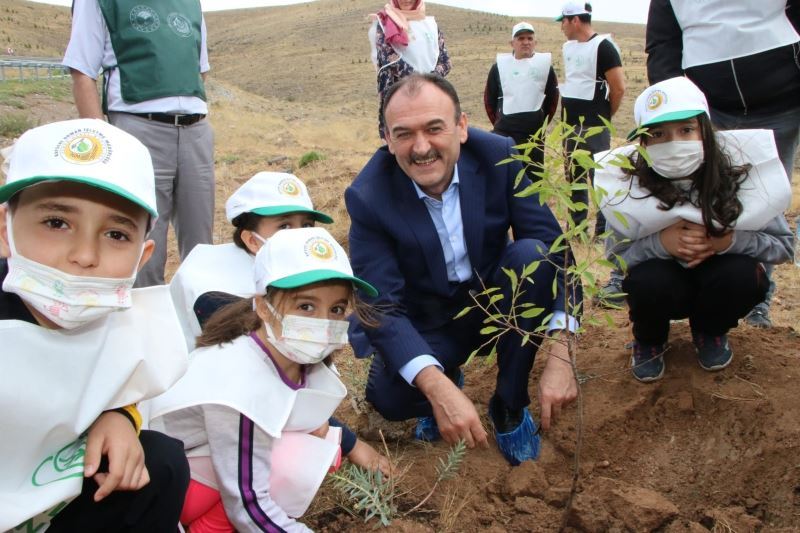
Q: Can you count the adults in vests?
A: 5